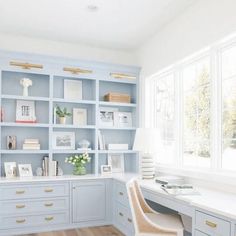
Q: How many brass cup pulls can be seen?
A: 10